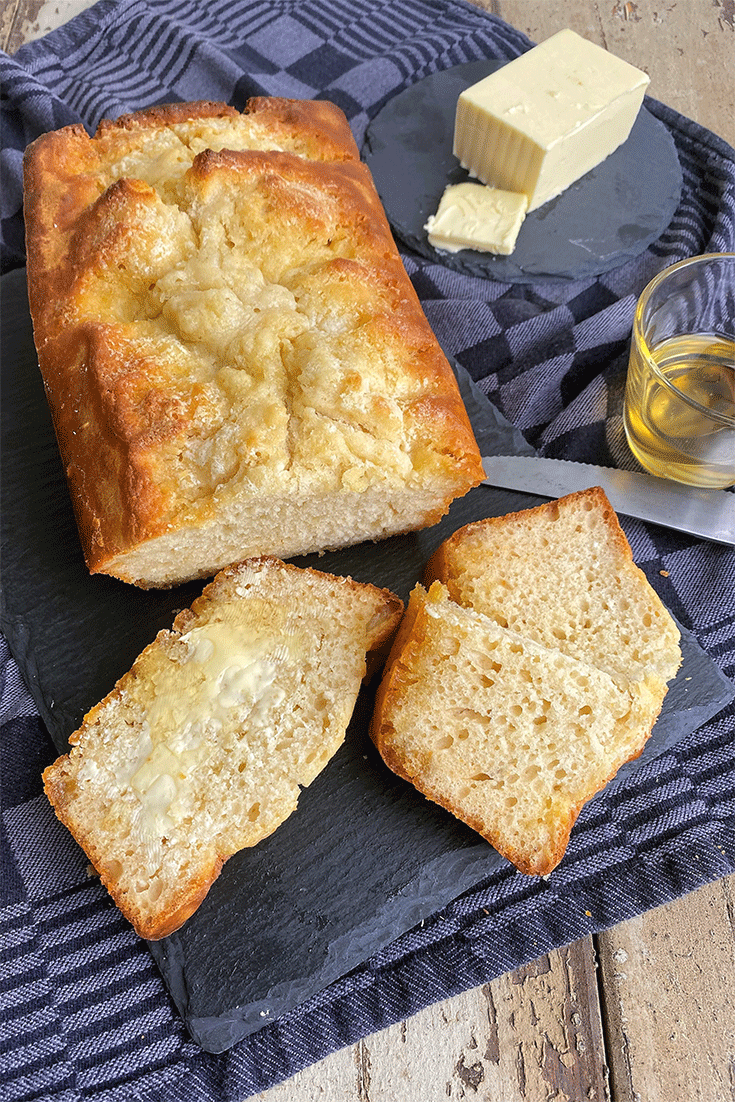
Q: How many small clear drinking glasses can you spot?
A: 1